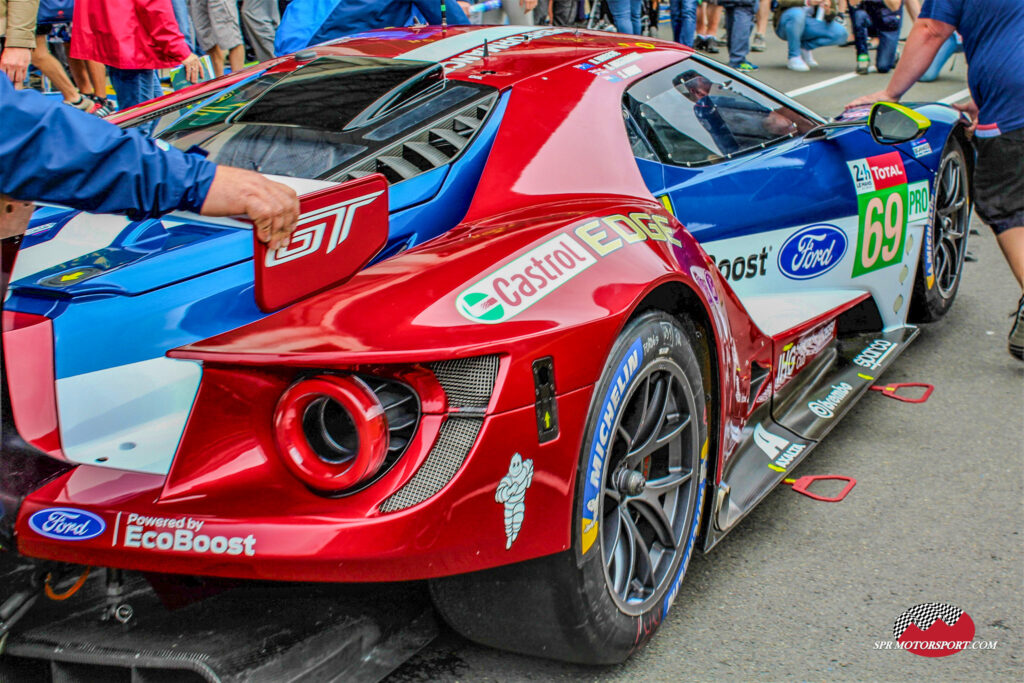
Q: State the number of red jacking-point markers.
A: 2